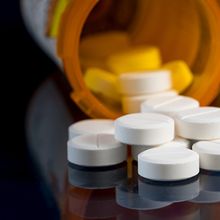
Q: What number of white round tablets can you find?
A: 10